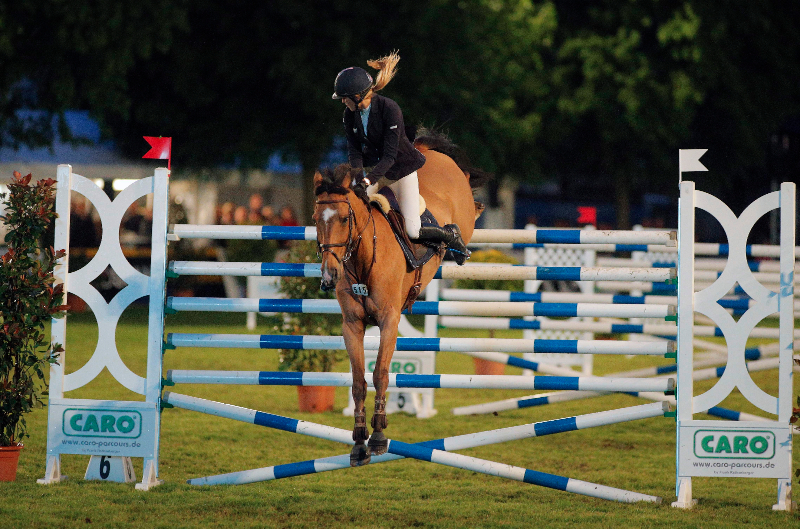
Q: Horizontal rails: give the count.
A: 5